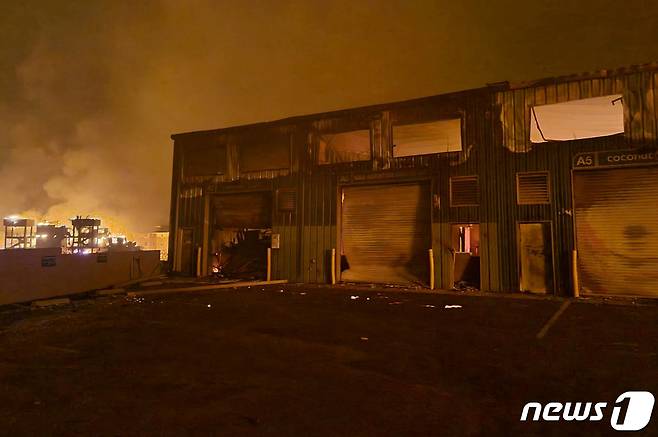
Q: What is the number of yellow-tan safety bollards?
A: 5